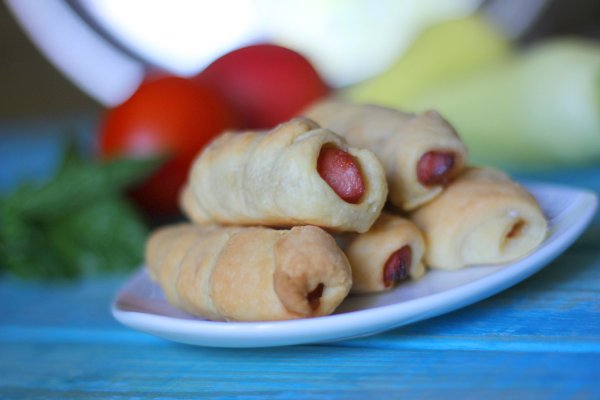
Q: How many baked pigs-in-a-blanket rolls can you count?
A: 5